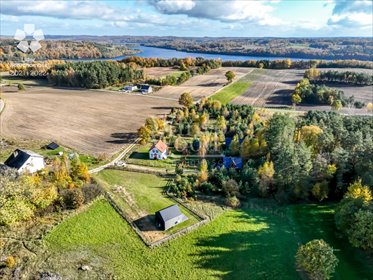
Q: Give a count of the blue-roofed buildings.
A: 2